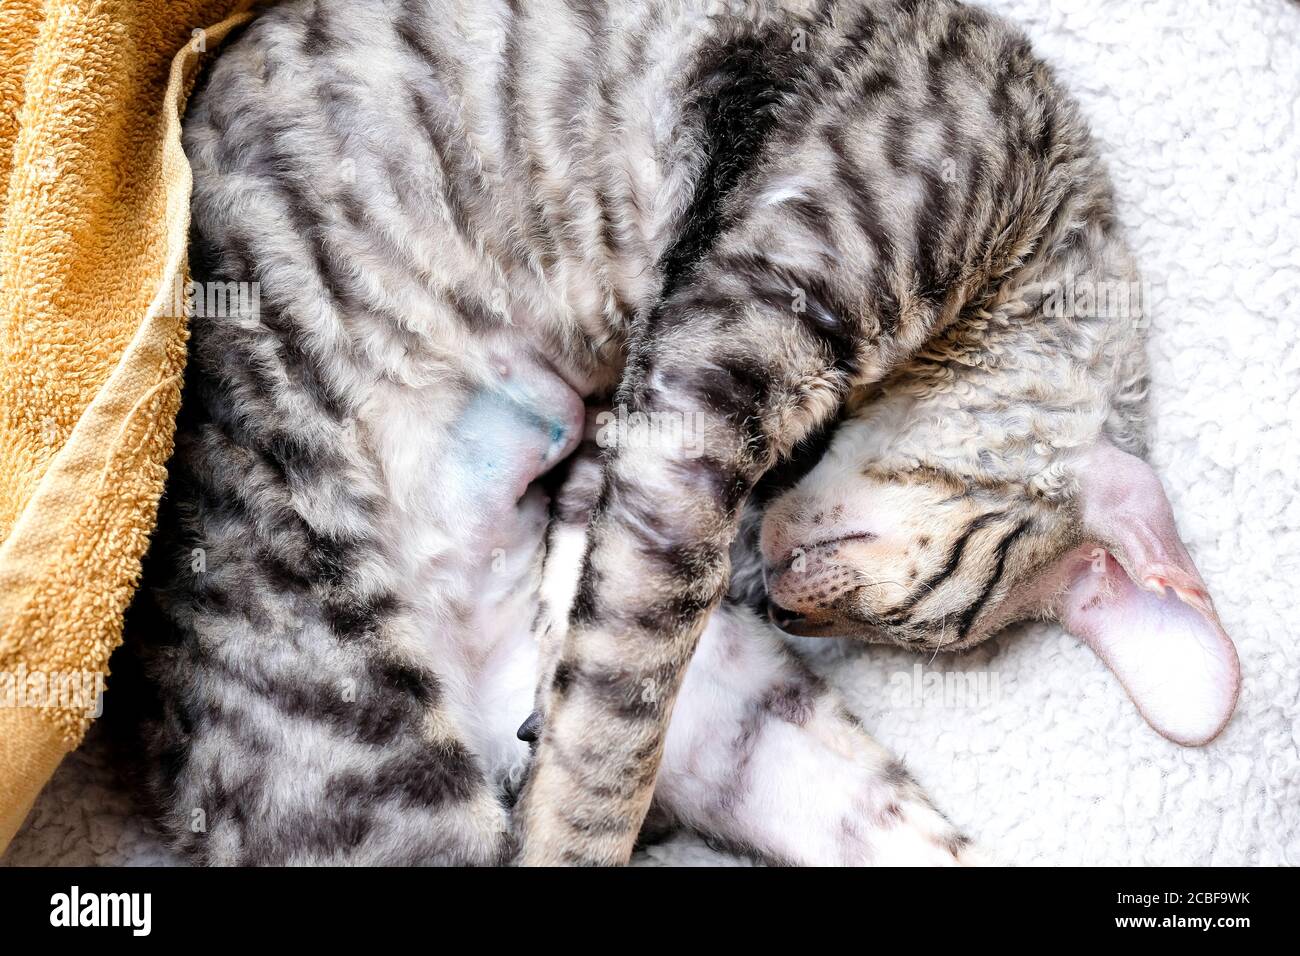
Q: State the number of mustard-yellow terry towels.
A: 1